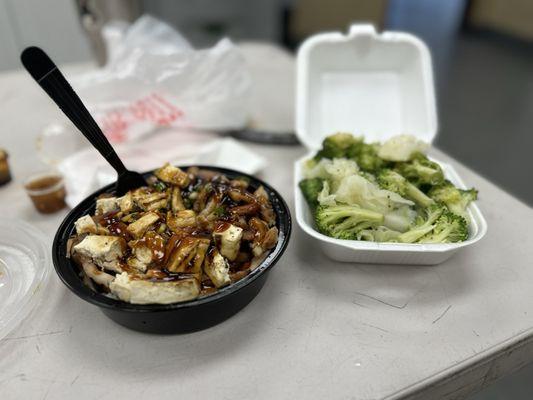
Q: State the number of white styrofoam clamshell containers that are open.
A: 1